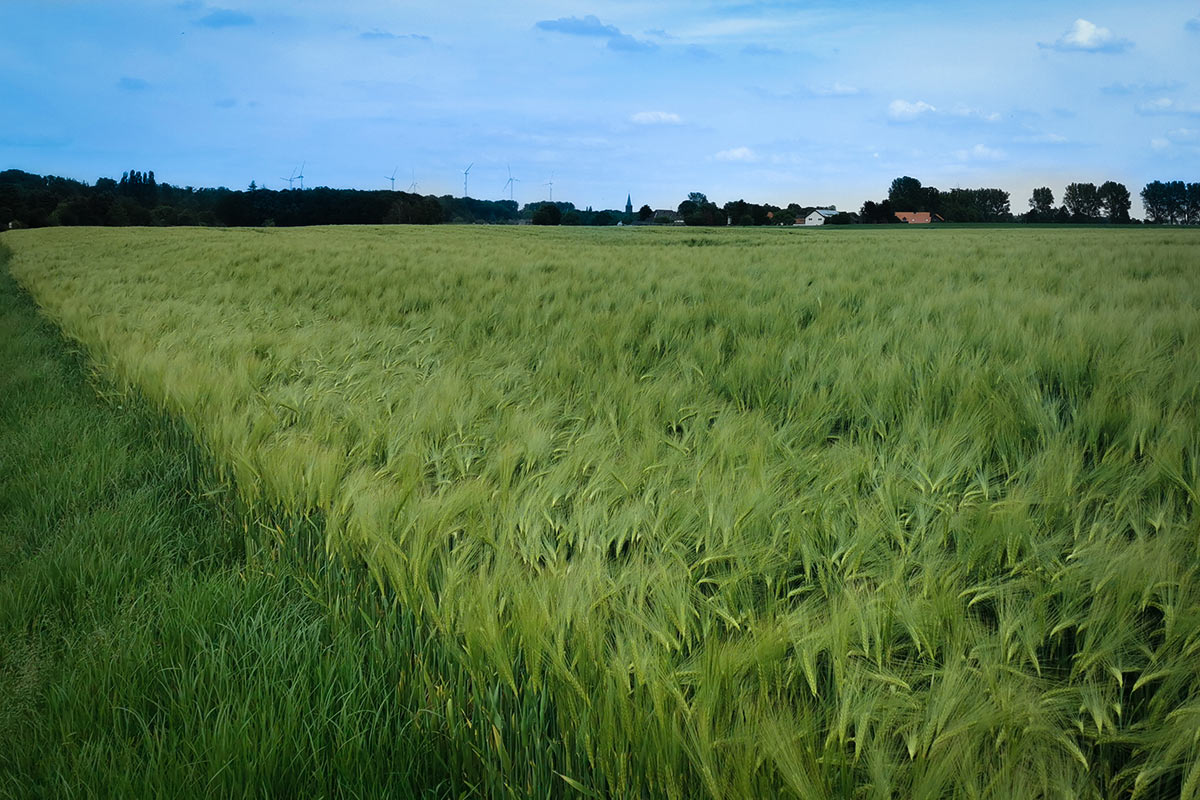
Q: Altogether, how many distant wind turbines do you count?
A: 7